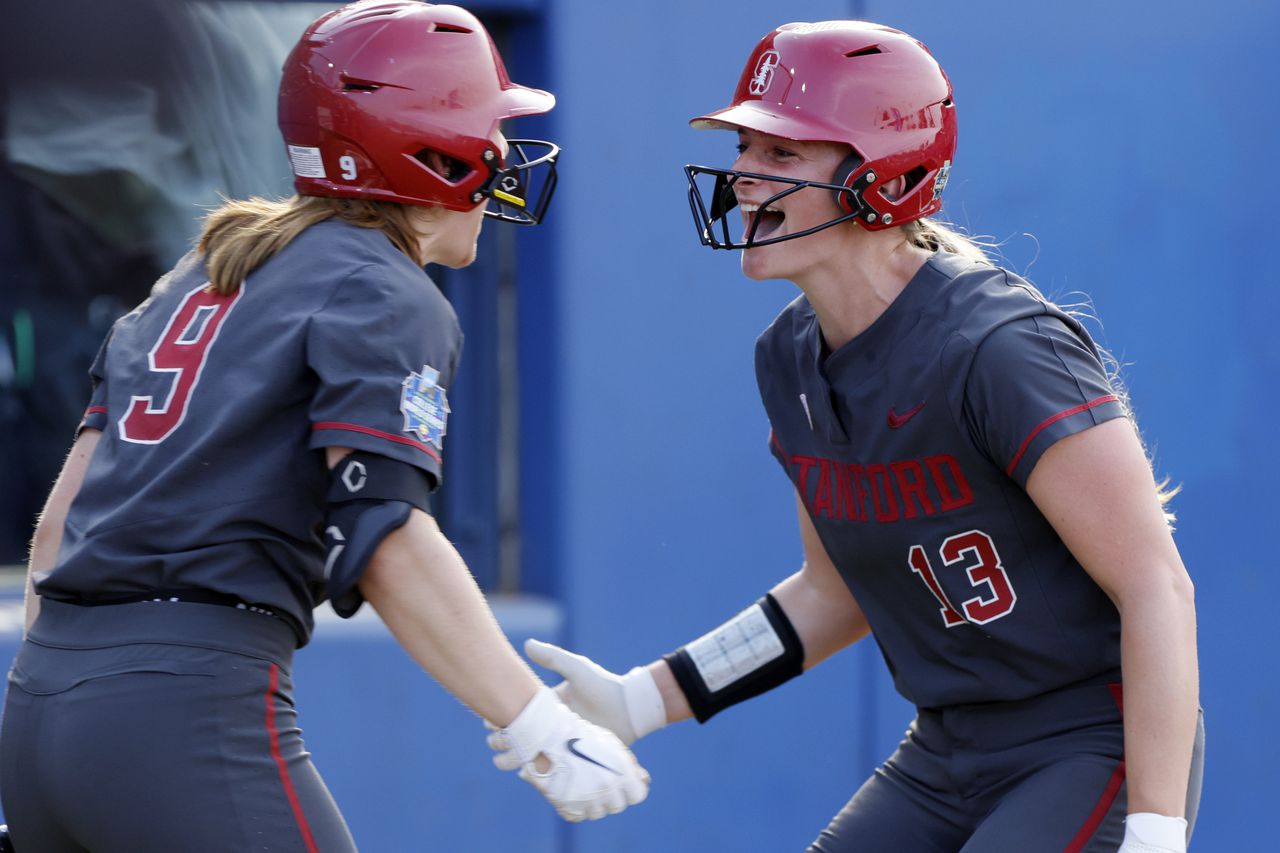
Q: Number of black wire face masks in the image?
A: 2